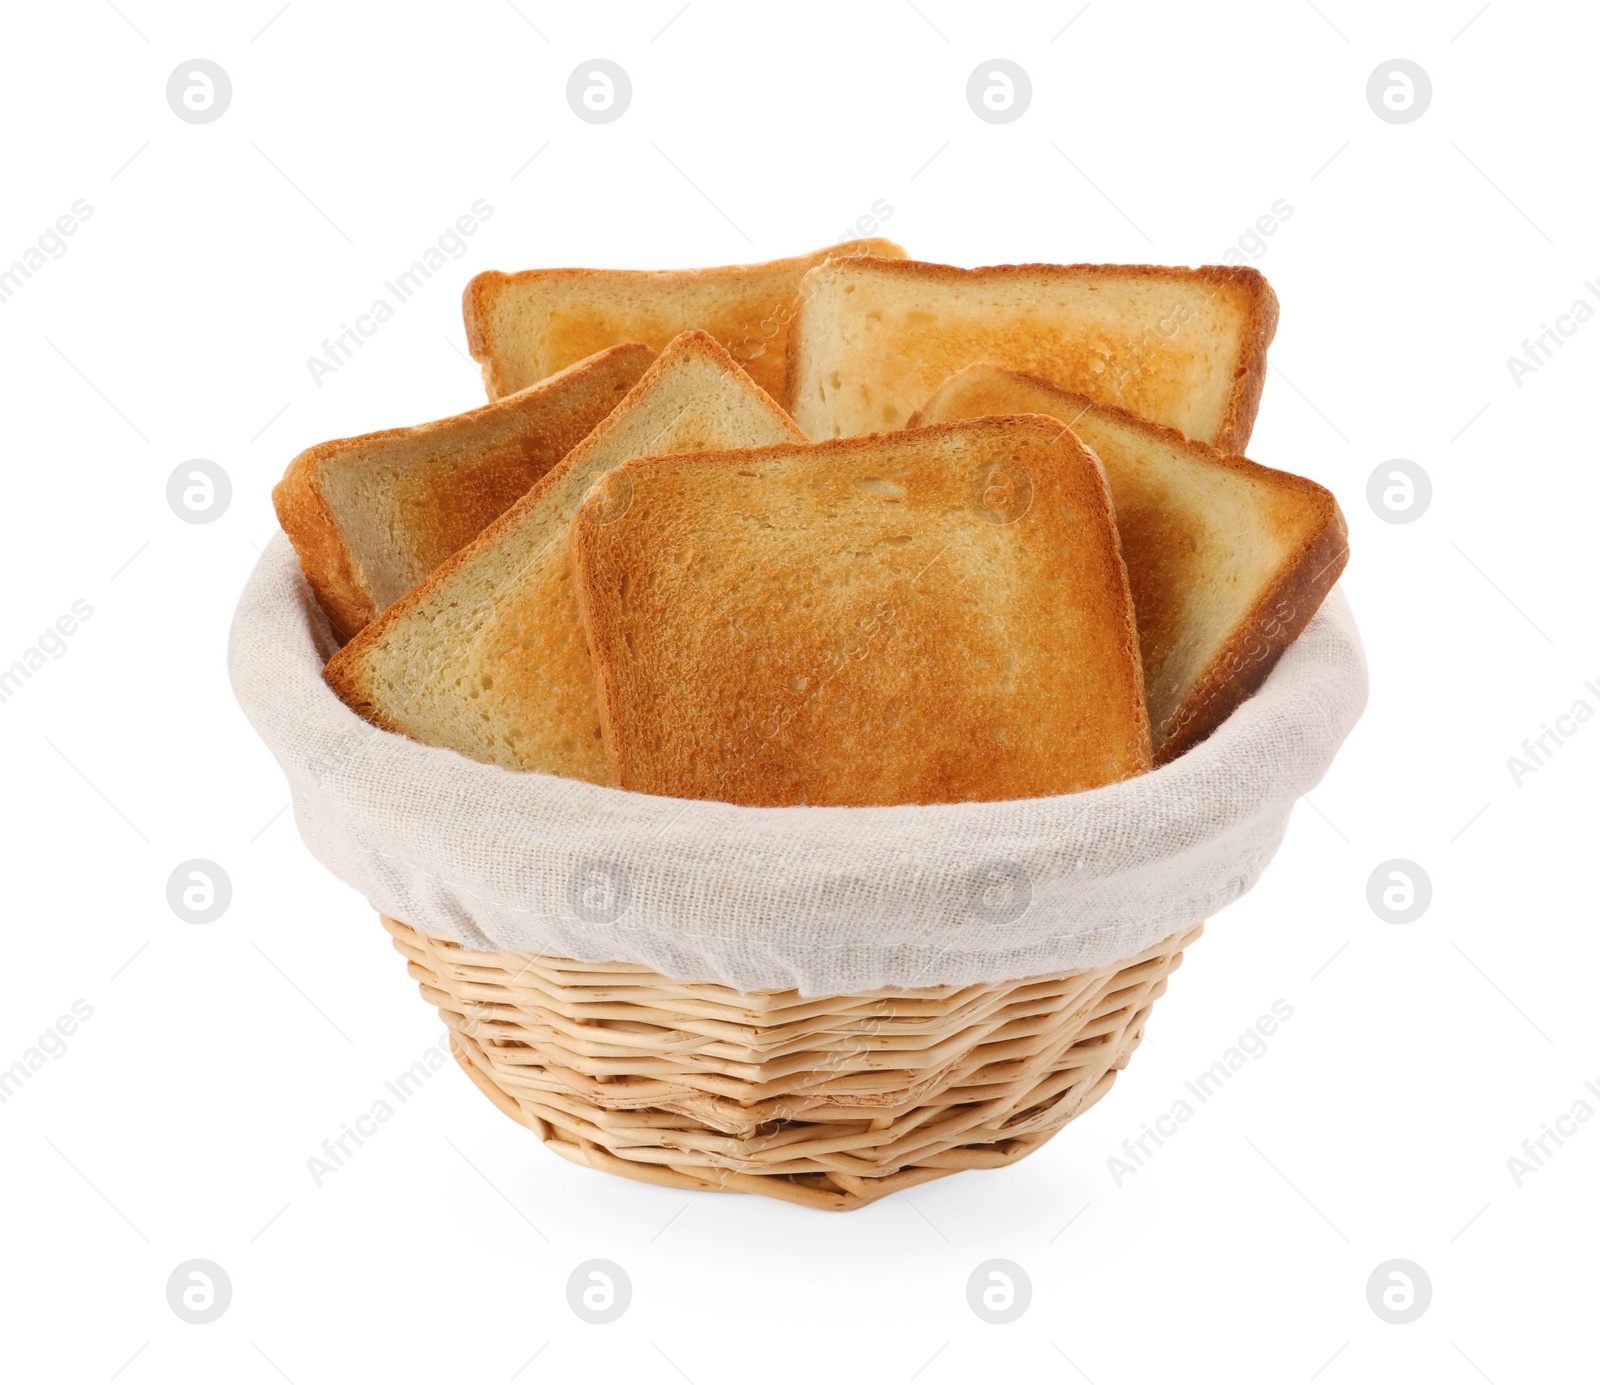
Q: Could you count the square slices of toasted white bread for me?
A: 6